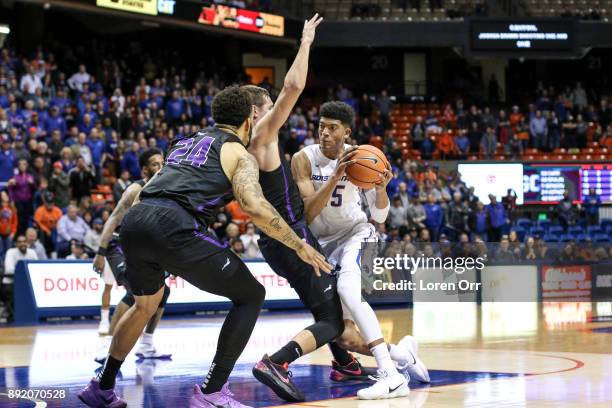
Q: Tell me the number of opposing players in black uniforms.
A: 3